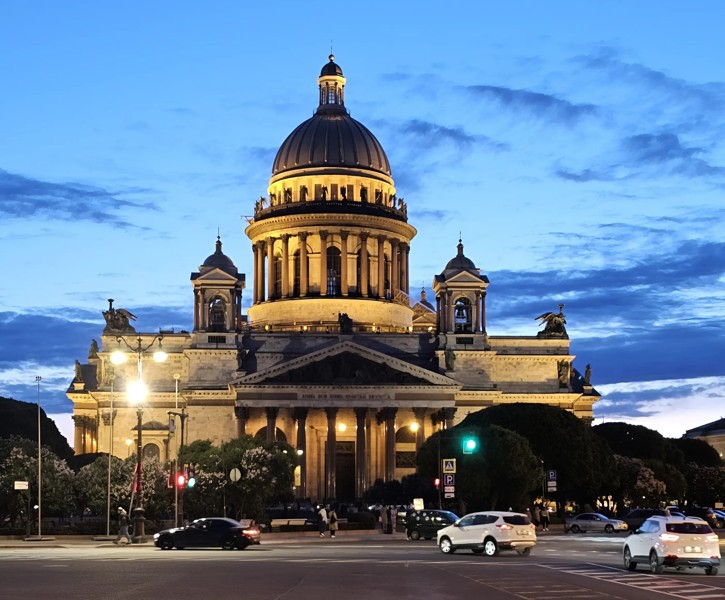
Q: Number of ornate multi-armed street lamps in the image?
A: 1